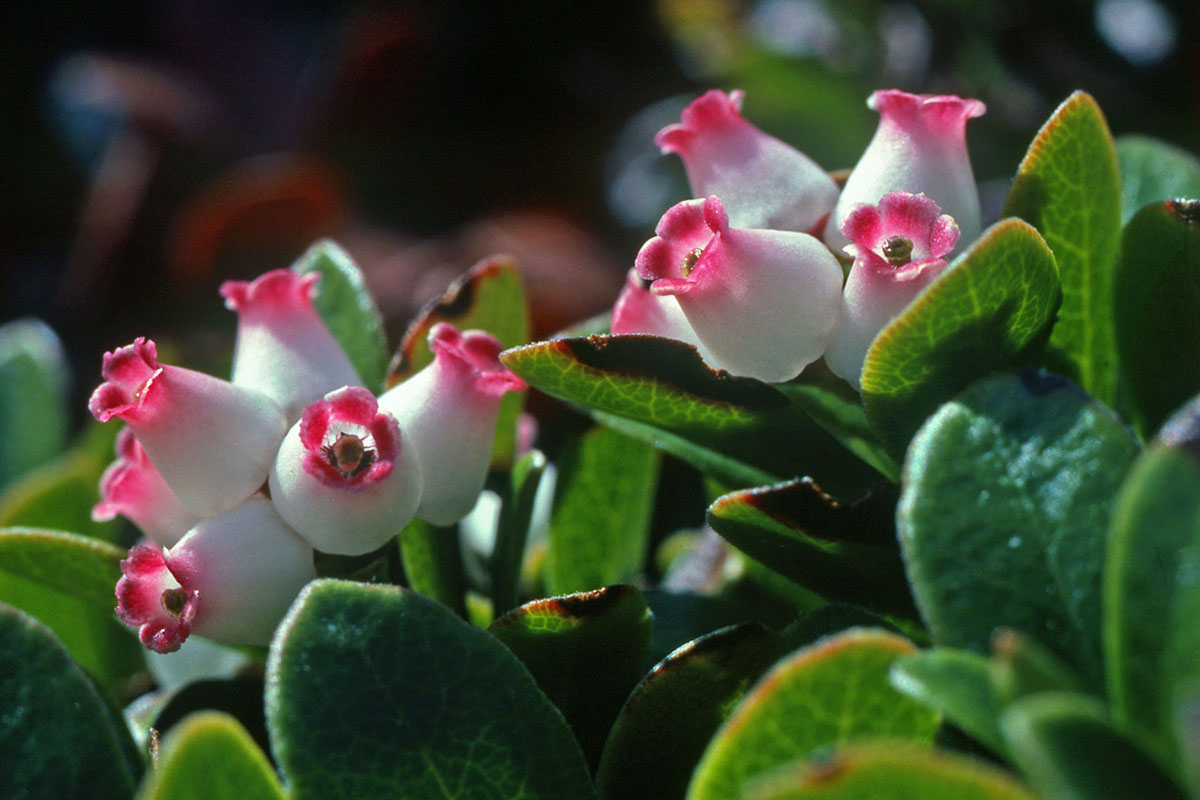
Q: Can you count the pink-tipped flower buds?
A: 11